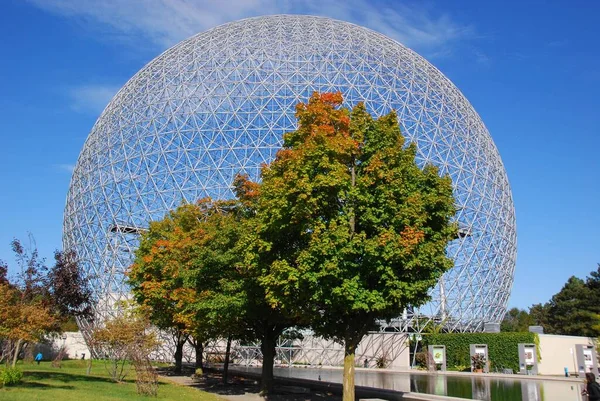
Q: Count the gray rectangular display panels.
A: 4